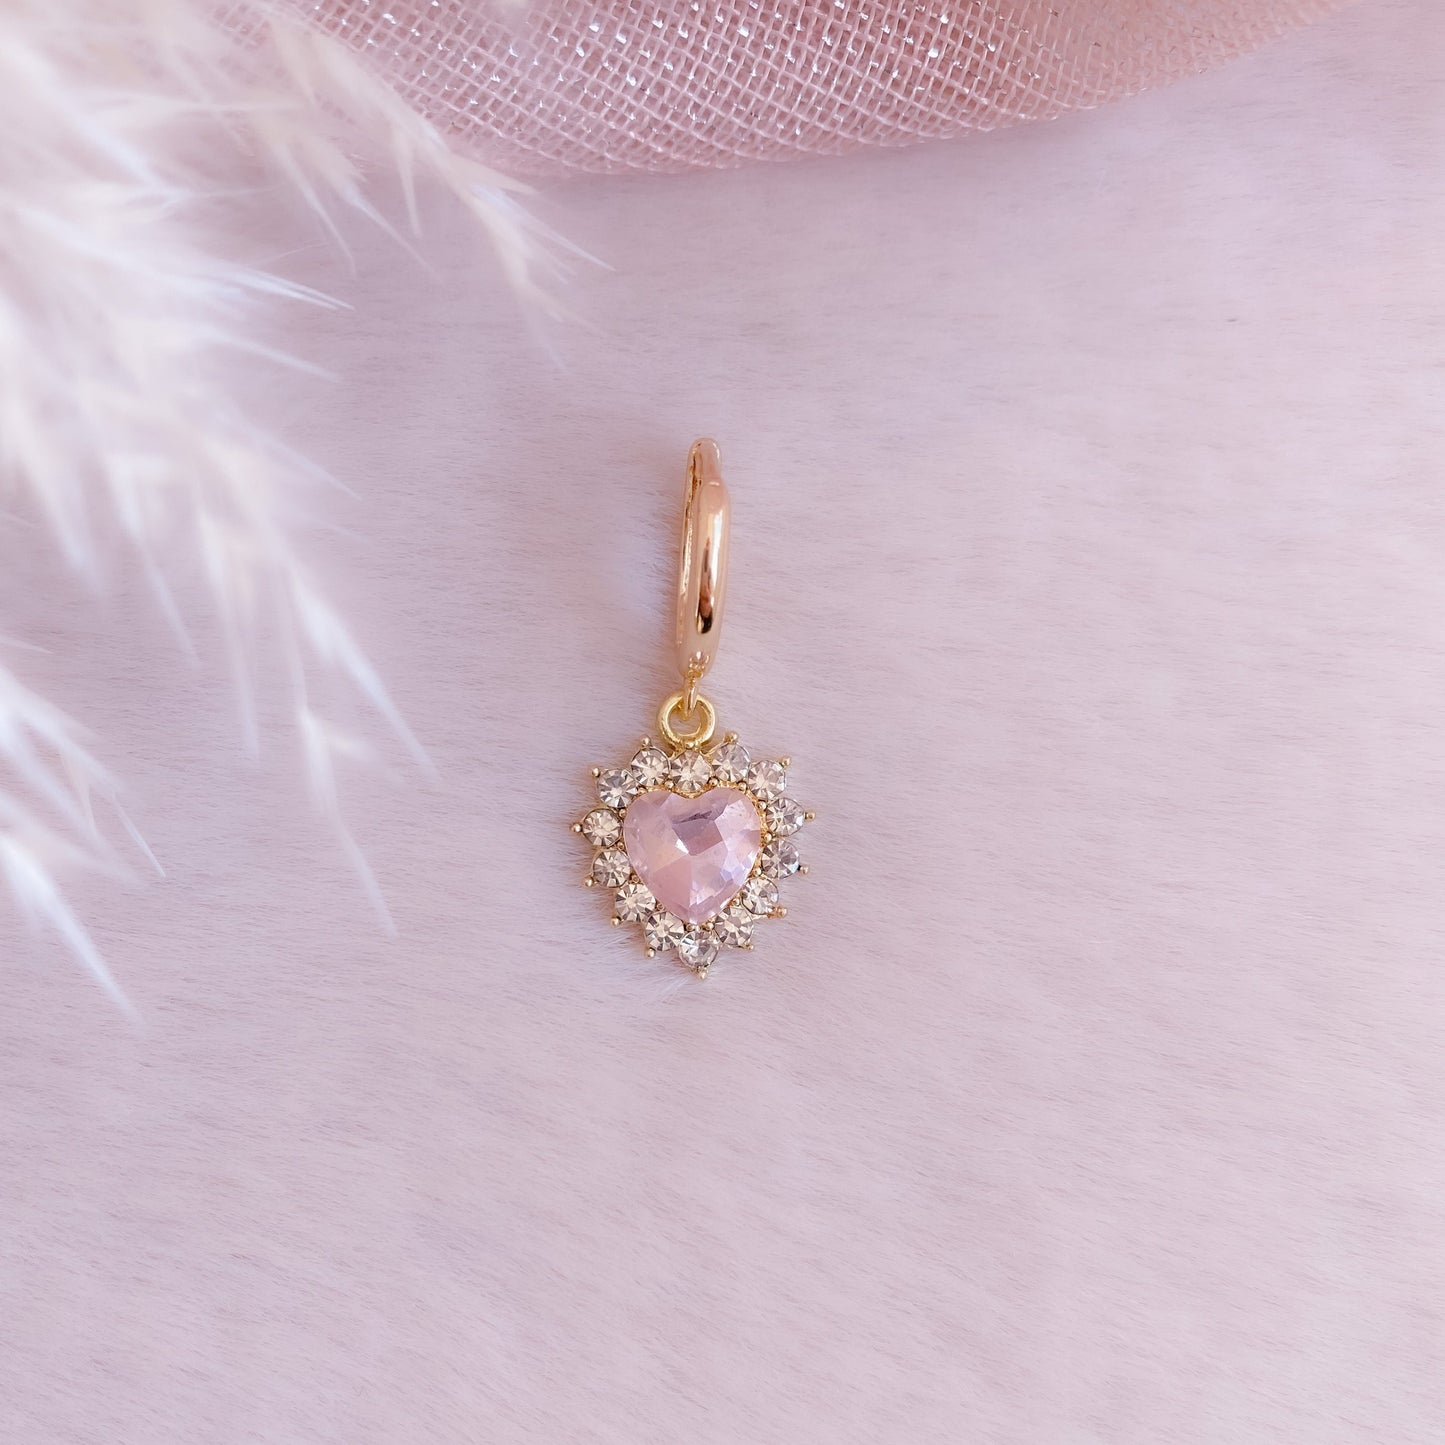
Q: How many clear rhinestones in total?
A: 14